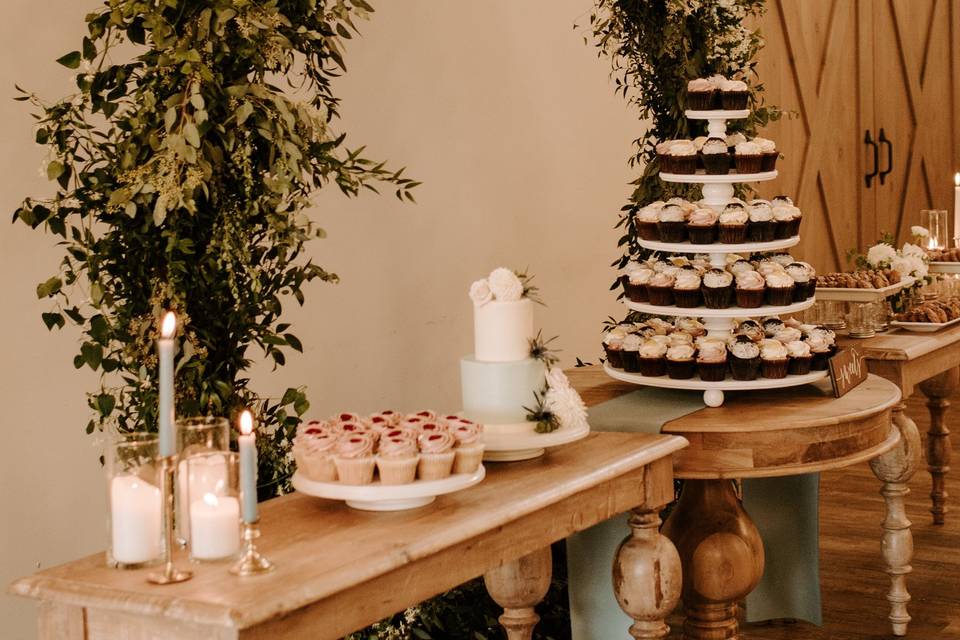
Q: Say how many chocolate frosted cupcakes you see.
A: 0